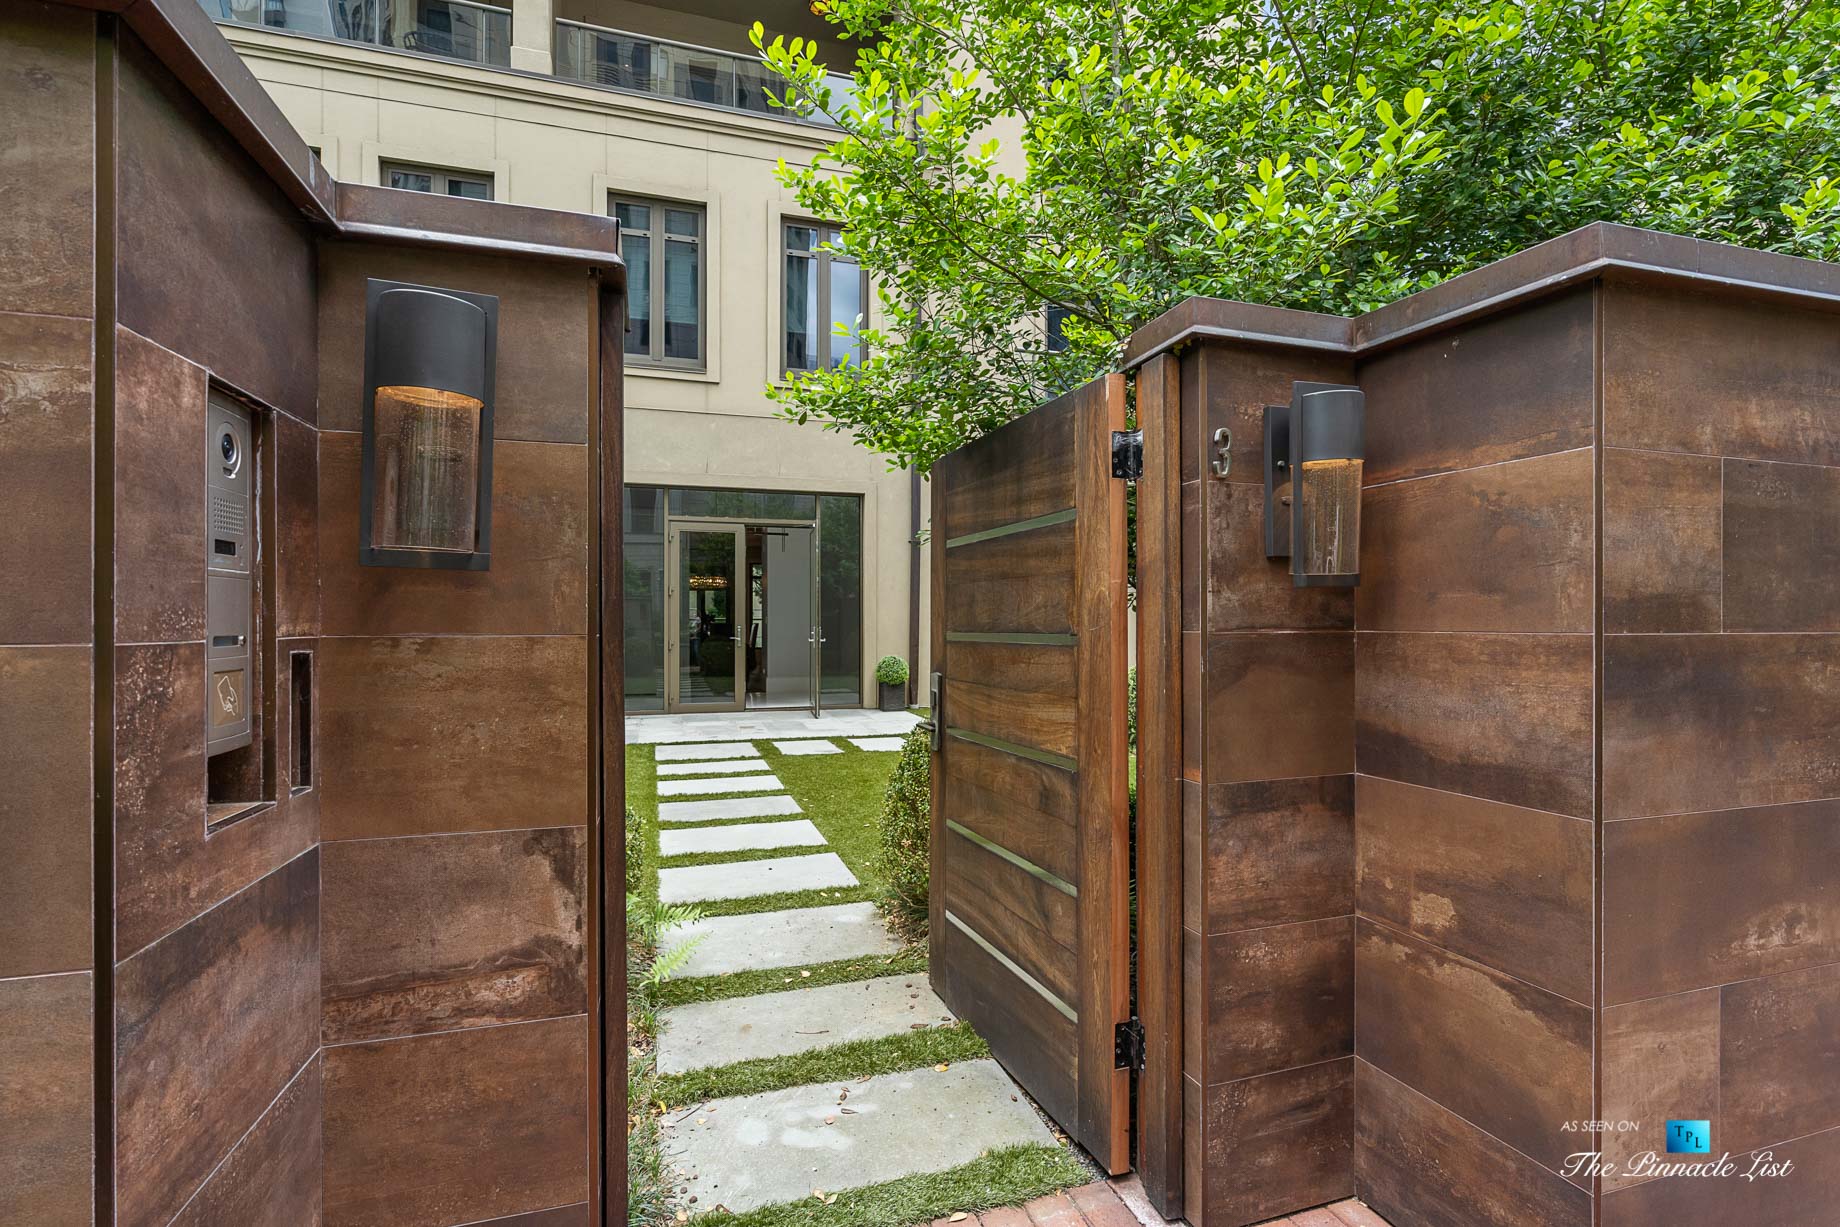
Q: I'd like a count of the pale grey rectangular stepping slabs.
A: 11